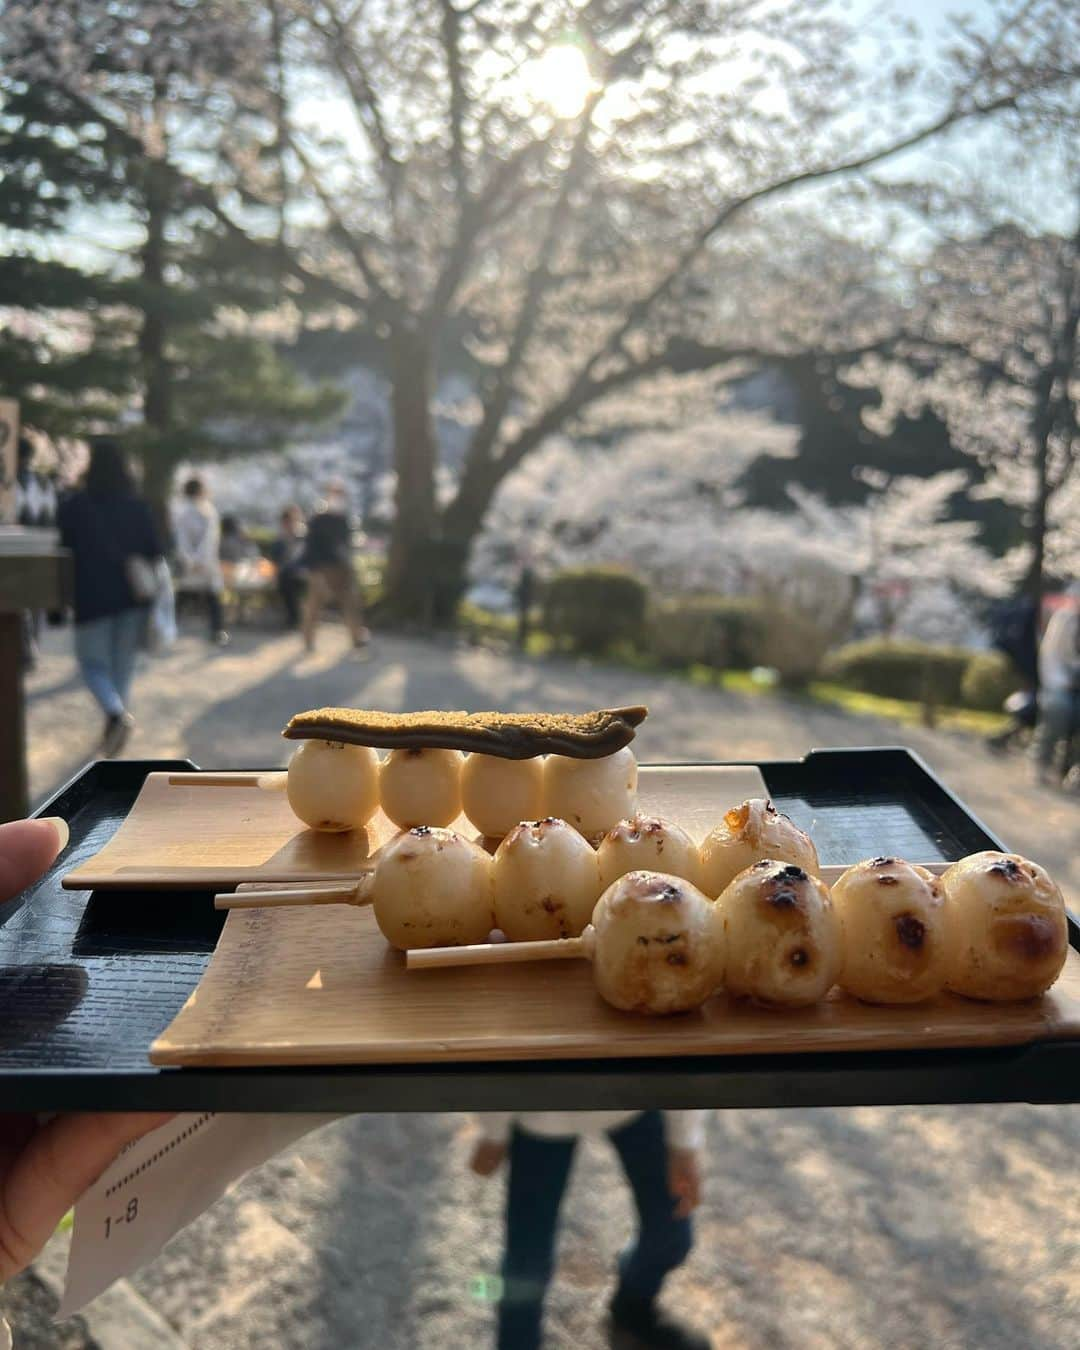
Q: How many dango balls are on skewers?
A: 12